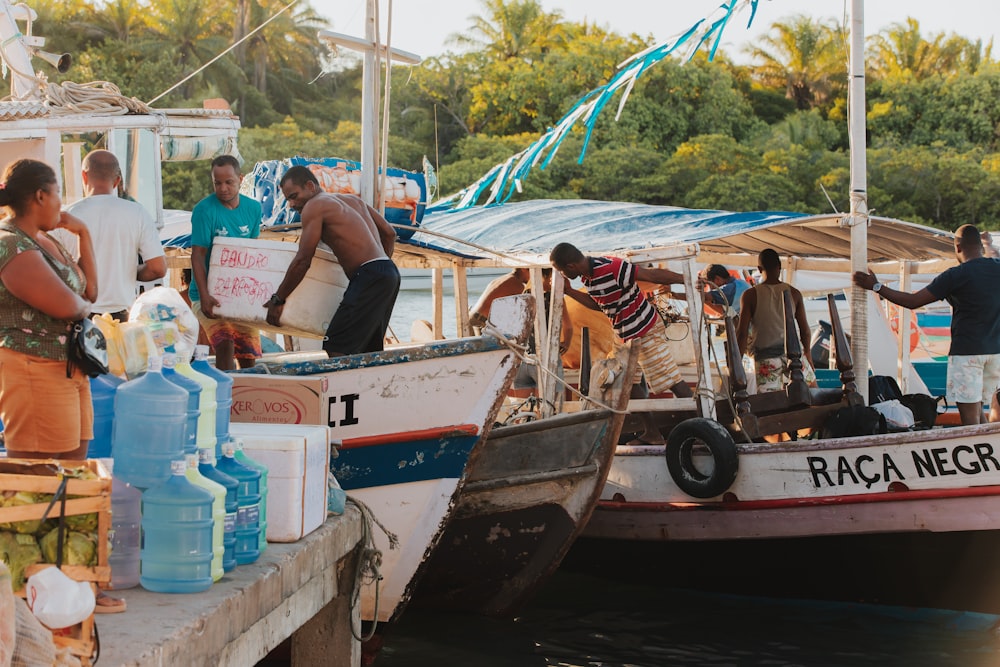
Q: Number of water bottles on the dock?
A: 11